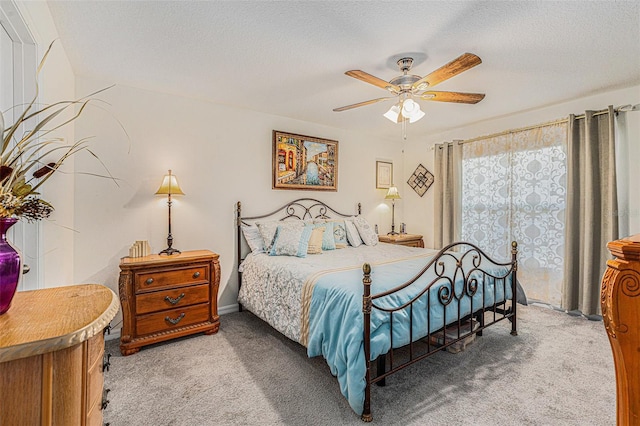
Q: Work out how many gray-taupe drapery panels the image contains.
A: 2